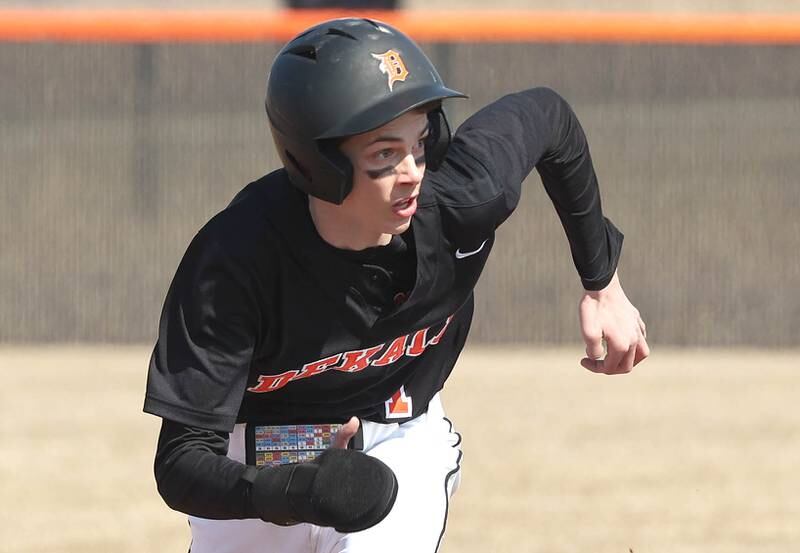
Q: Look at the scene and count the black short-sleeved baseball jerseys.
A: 1